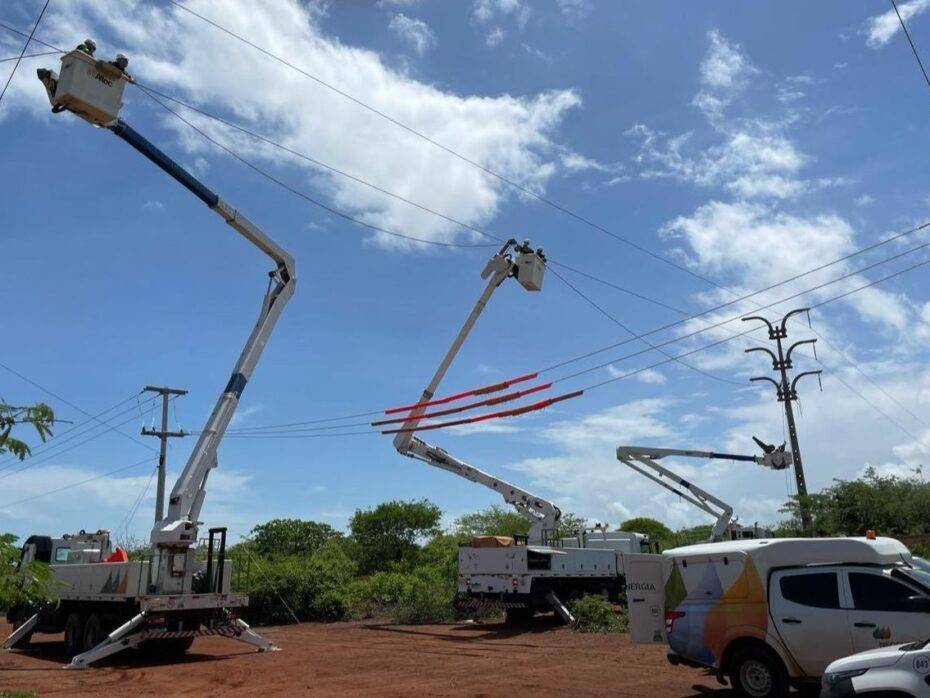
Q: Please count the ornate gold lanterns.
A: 0